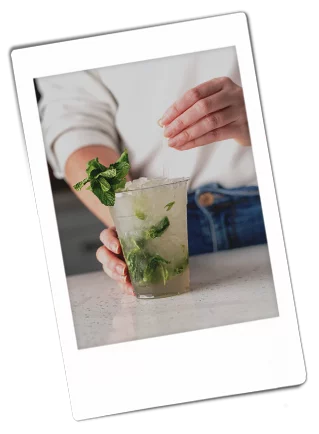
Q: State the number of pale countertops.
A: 1